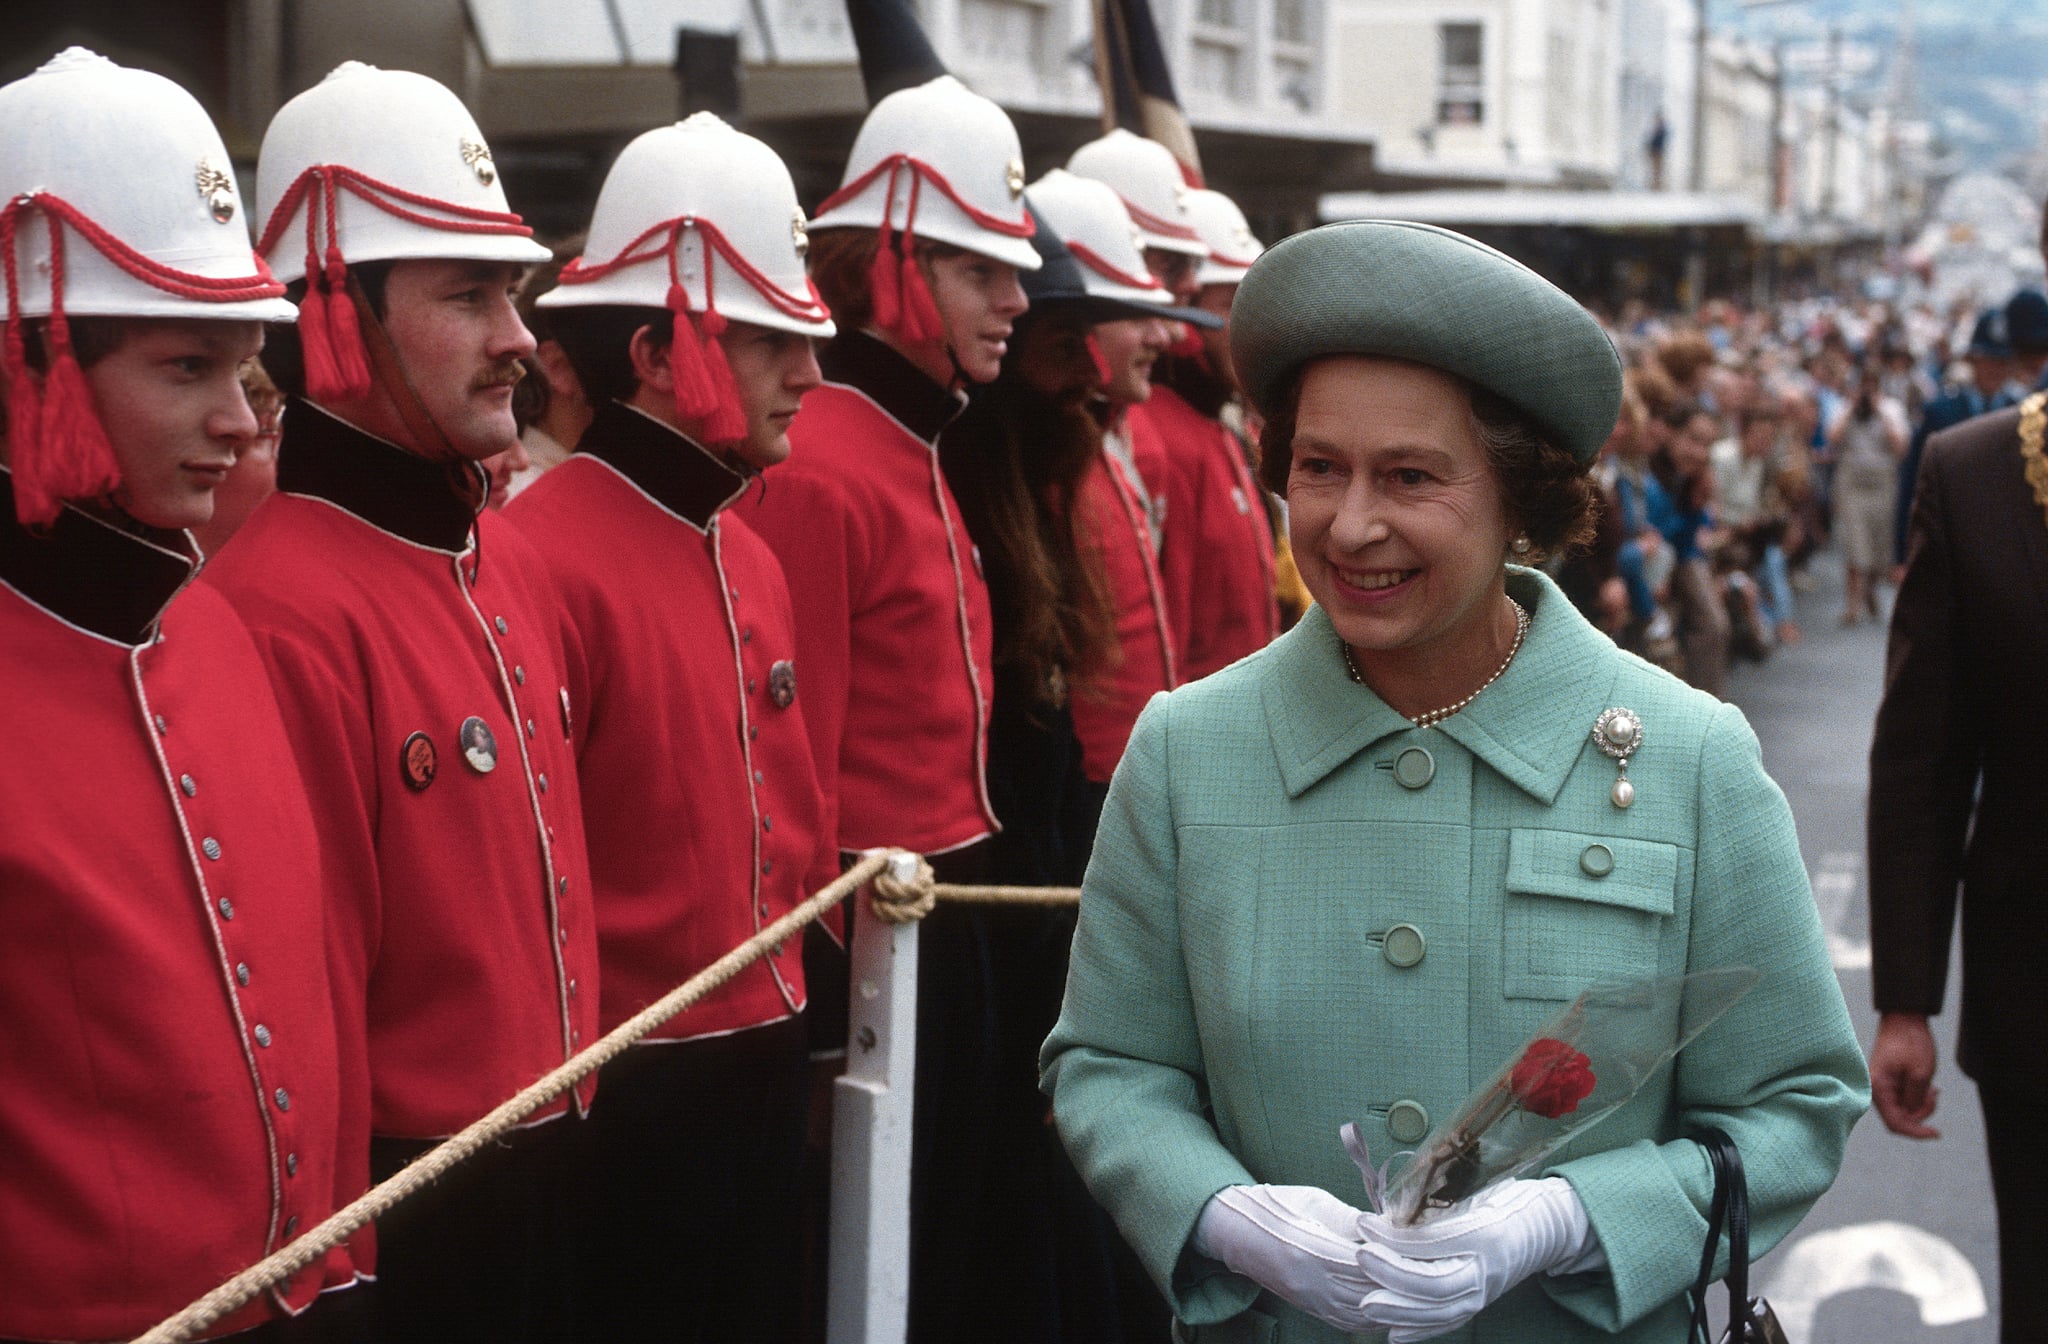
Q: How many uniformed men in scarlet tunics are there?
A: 7